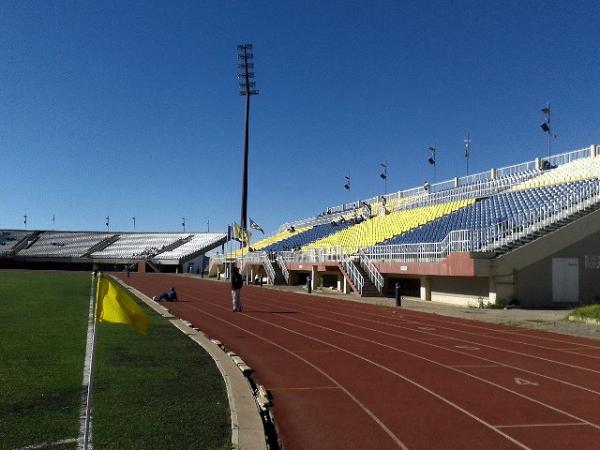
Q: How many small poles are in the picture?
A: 11